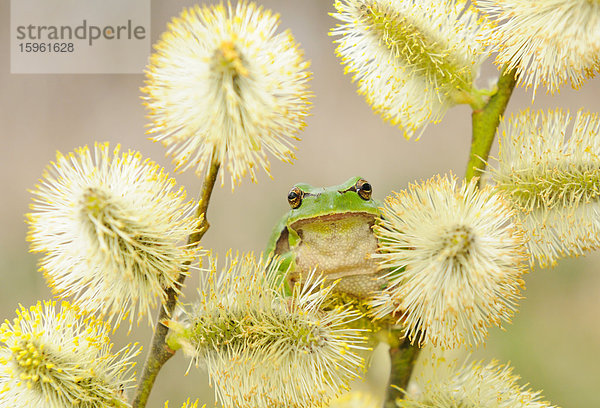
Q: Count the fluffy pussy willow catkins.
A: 9